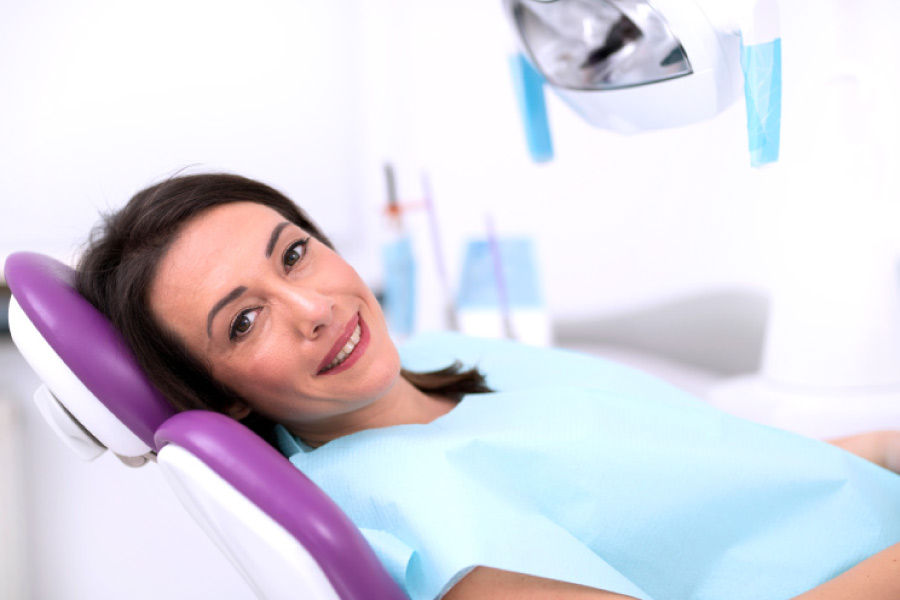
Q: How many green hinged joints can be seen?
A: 0